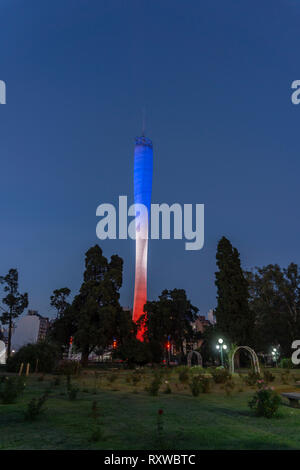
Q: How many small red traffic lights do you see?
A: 3